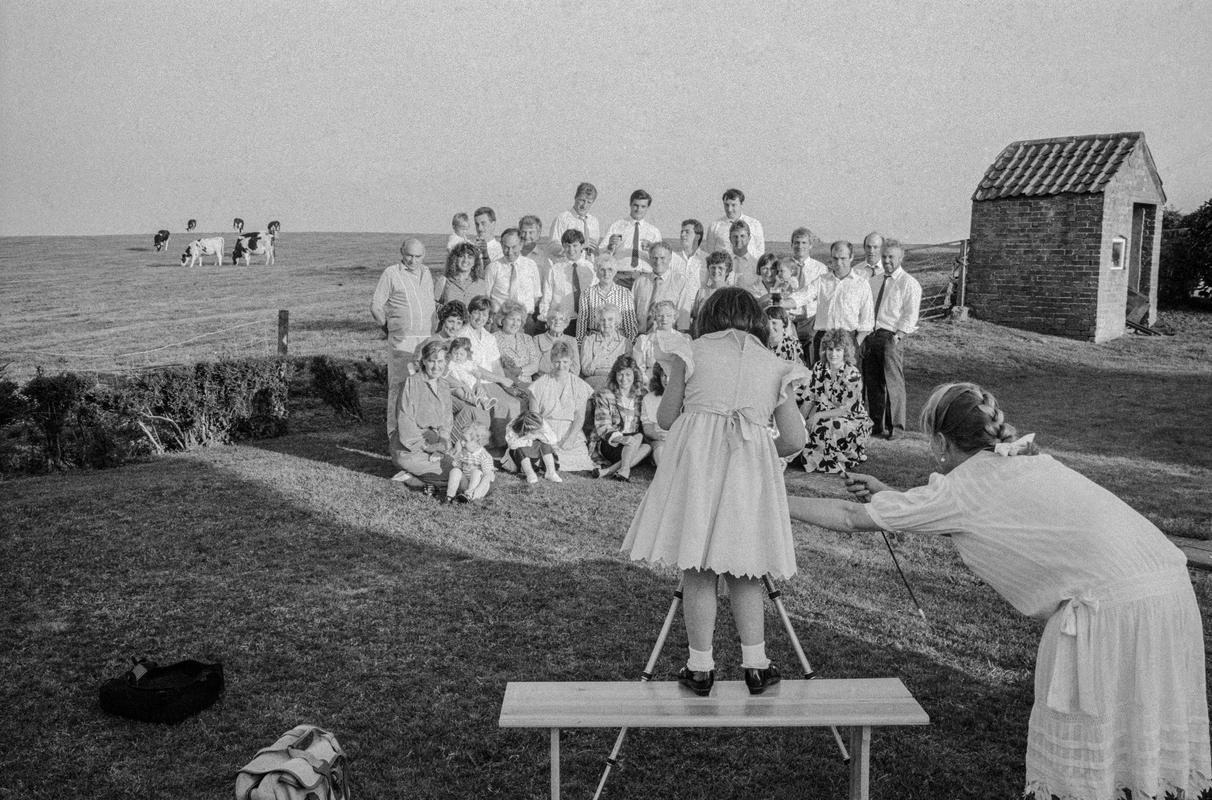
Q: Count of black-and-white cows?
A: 6